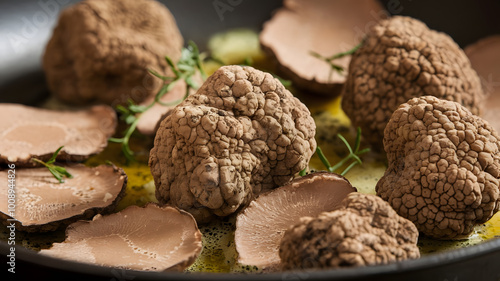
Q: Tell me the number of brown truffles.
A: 5